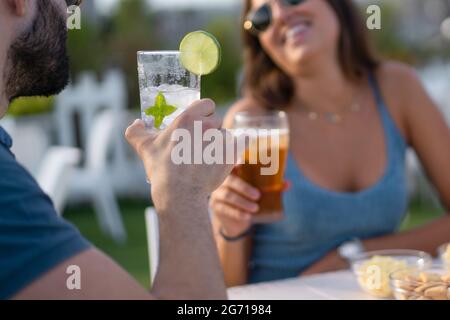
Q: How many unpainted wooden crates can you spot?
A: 0